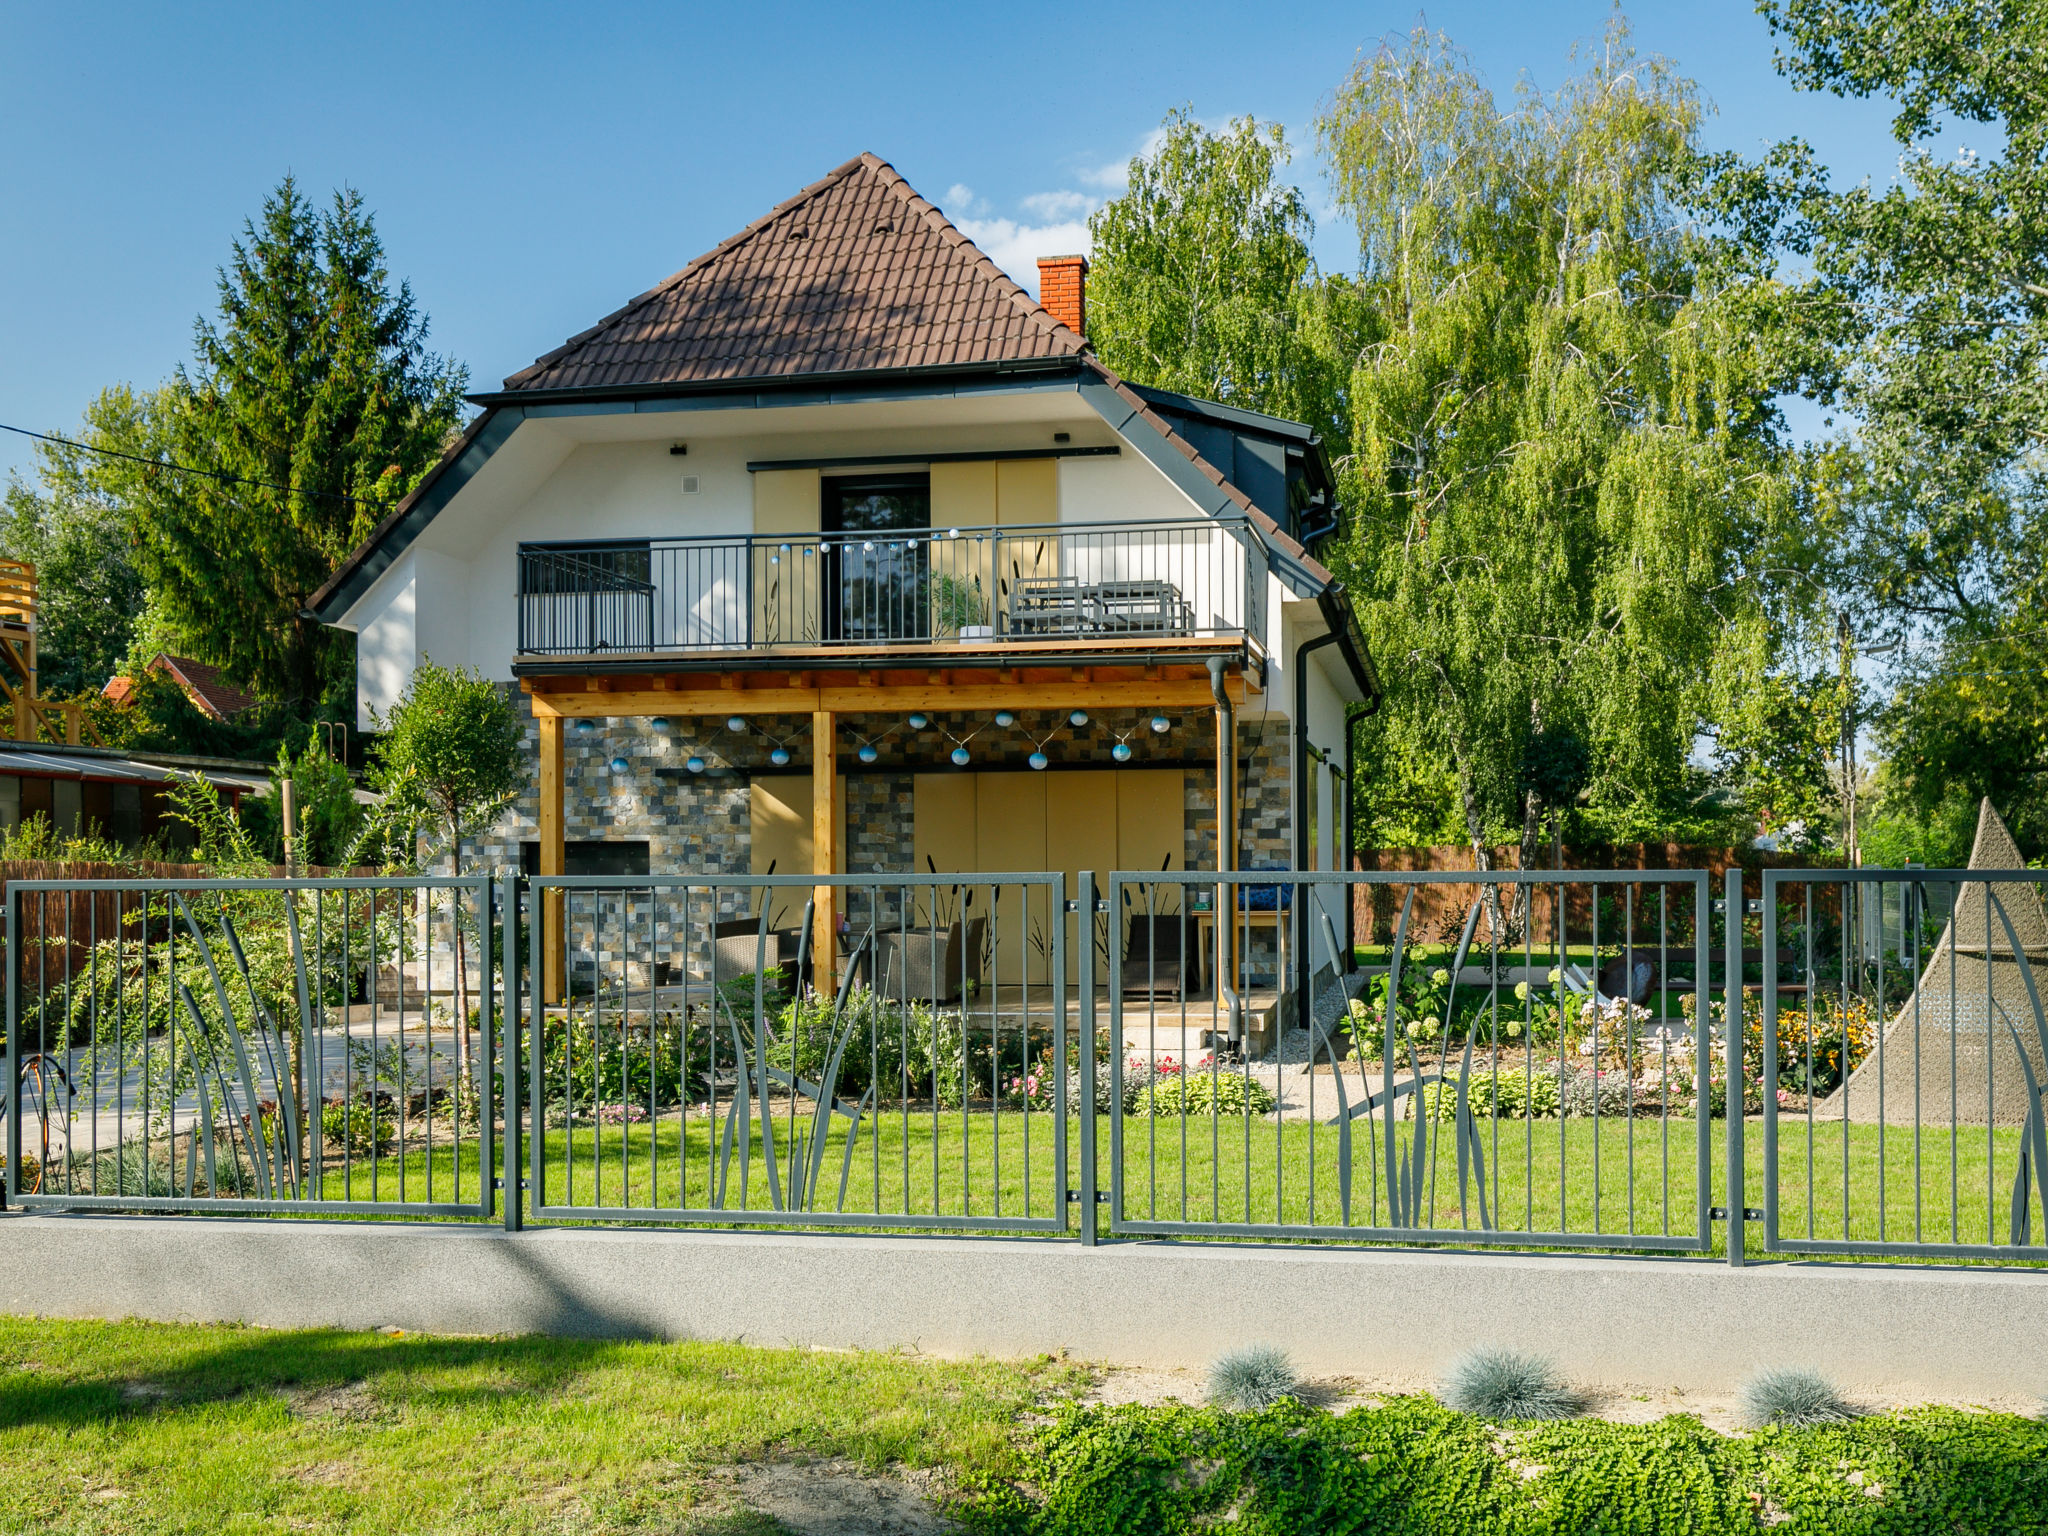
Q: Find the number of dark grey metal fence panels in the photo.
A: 4